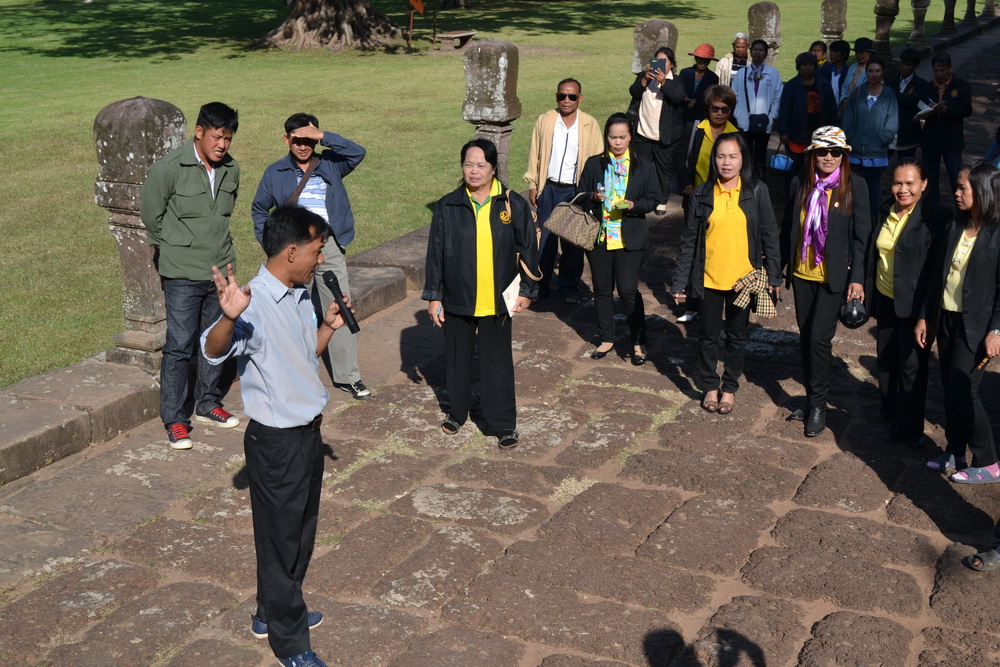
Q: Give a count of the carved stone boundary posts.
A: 10